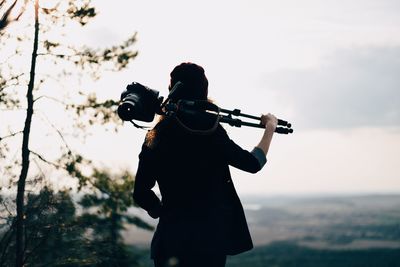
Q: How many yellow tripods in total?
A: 0